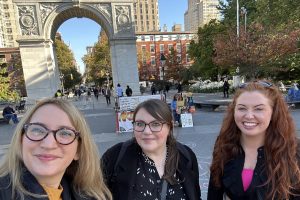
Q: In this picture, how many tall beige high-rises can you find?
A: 3